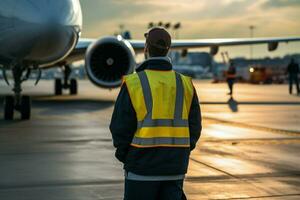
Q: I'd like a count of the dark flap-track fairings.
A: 3